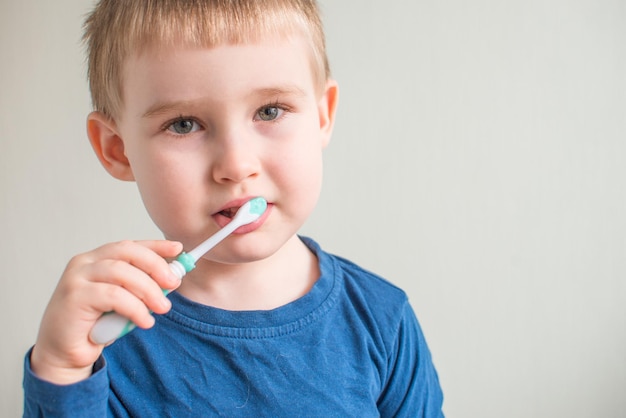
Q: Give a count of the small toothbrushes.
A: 1